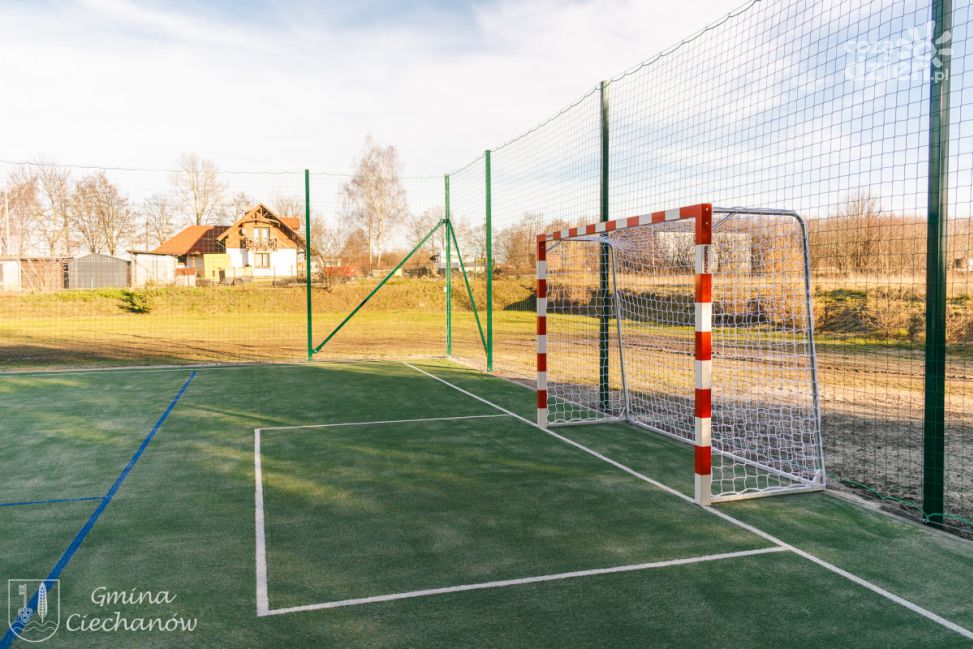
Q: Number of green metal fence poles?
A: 5